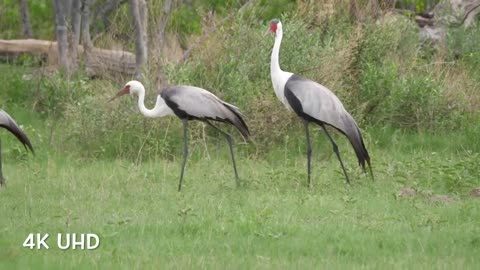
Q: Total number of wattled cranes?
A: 3